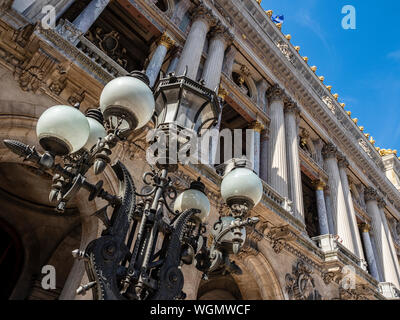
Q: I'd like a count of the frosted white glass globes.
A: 5